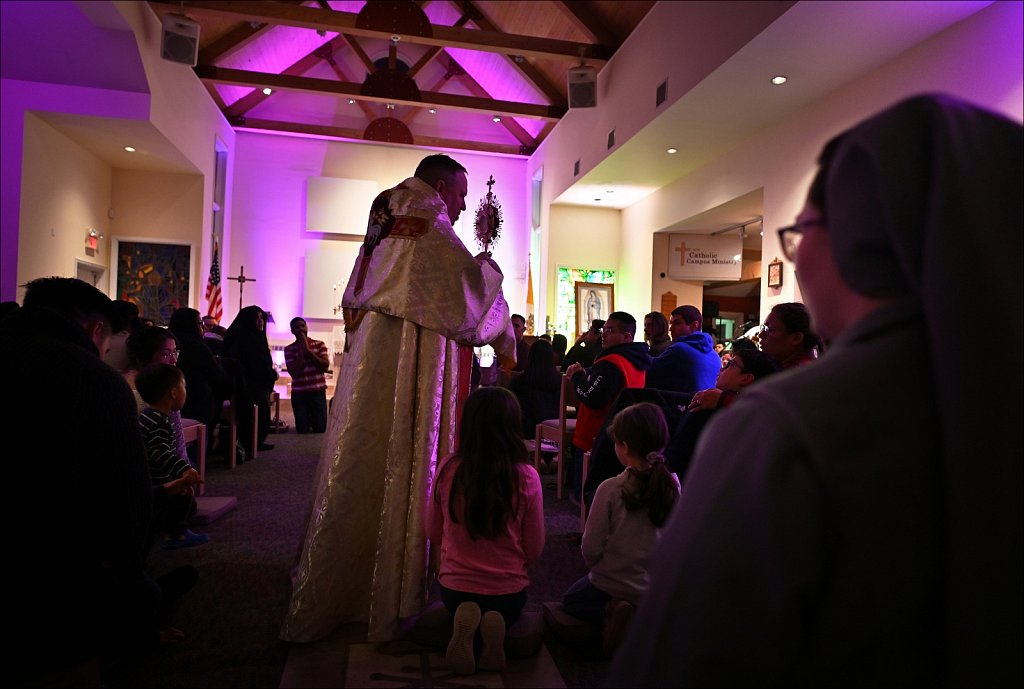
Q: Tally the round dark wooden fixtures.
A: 3